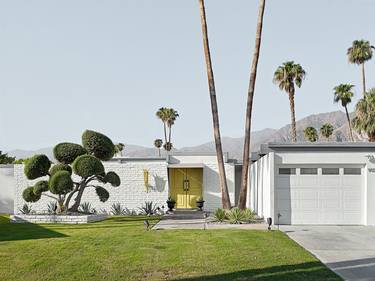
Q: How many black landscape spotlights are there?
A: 2